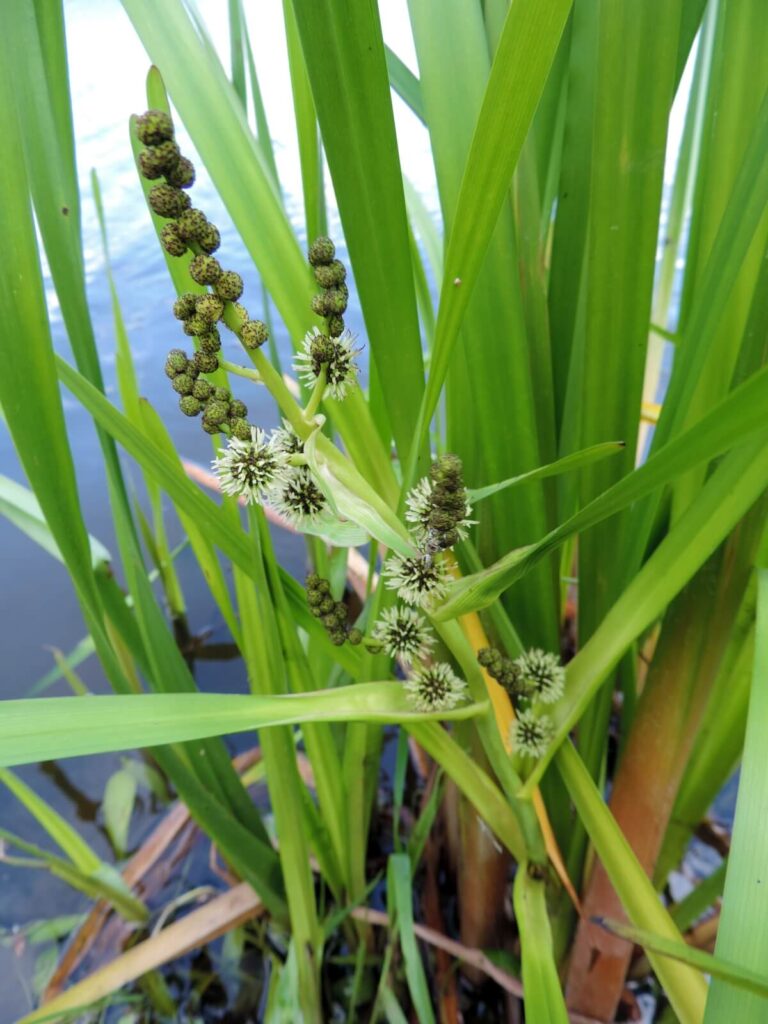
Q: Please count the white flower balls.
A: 10